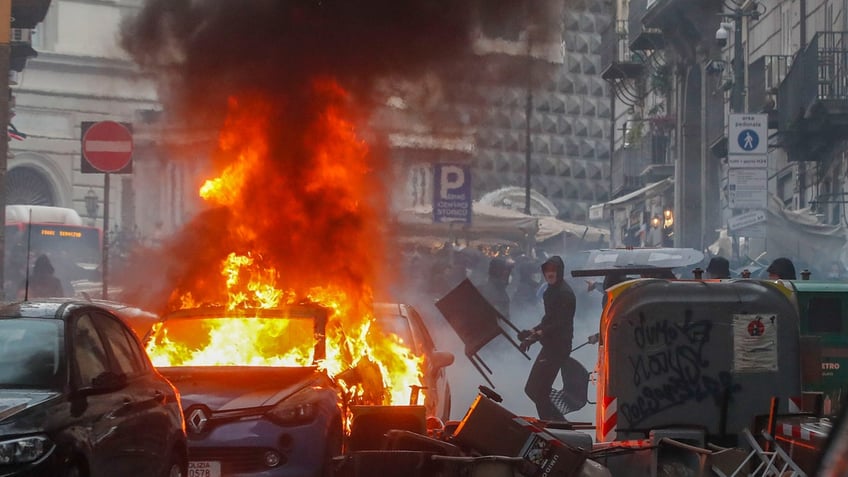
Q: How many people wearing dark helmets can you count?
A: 2